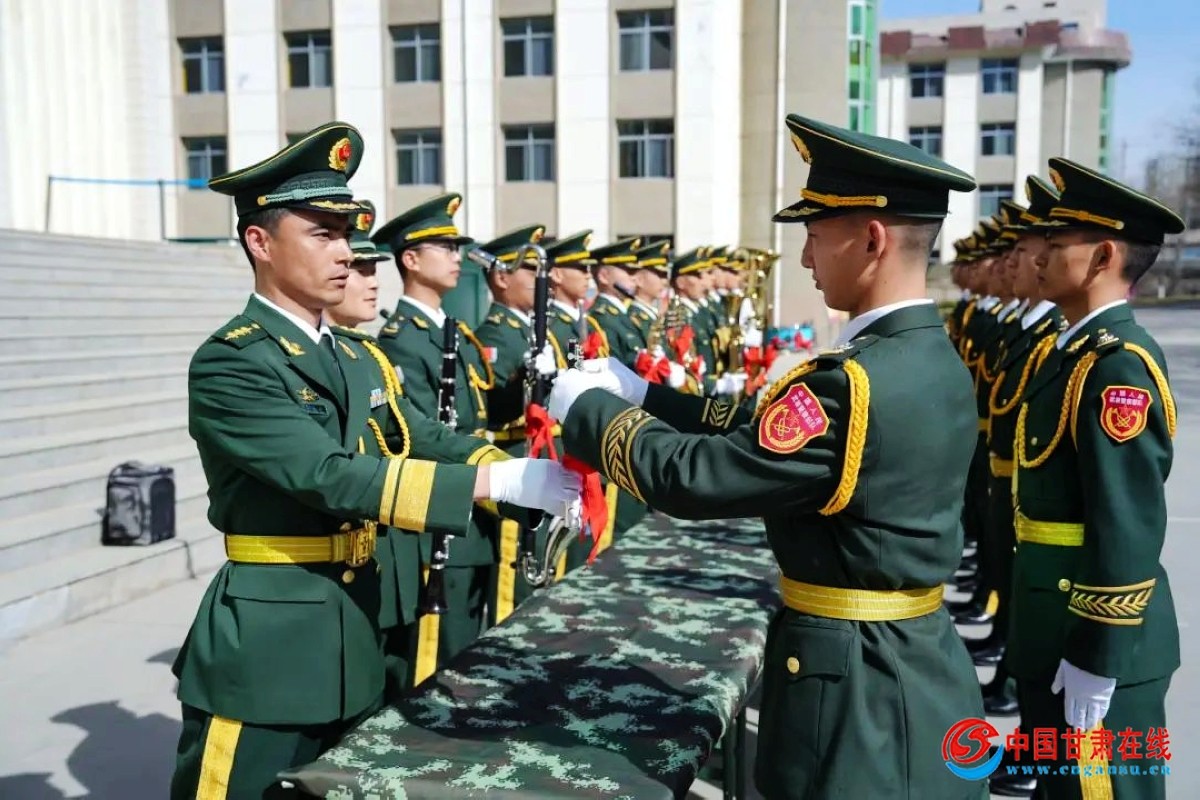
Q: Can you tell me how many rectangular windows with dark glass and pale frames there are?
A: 14